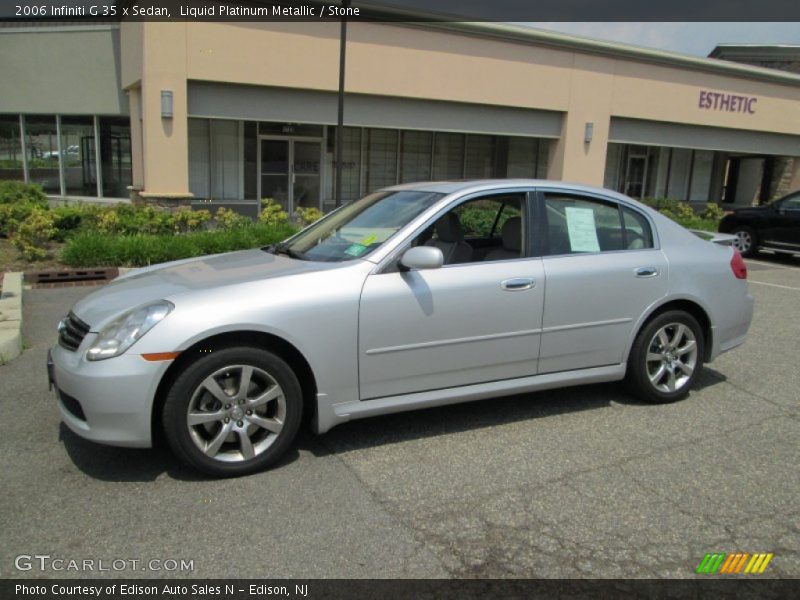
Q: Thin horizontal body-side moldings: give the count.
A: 2